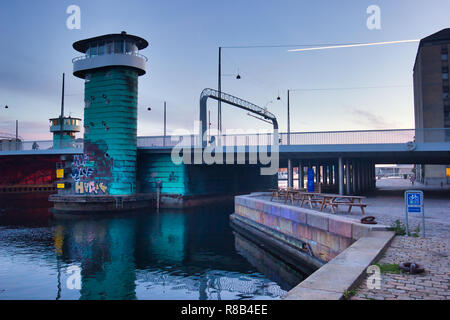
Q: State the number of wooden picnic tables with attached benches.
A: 4